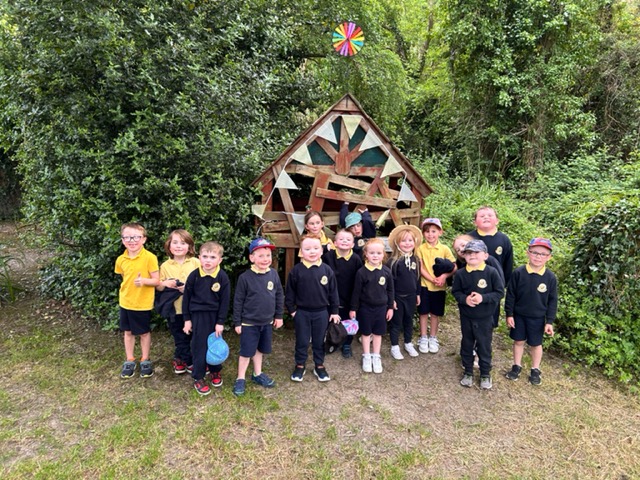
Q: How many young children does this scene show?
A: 15